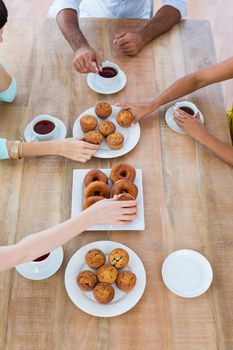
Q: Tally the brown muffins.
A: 12